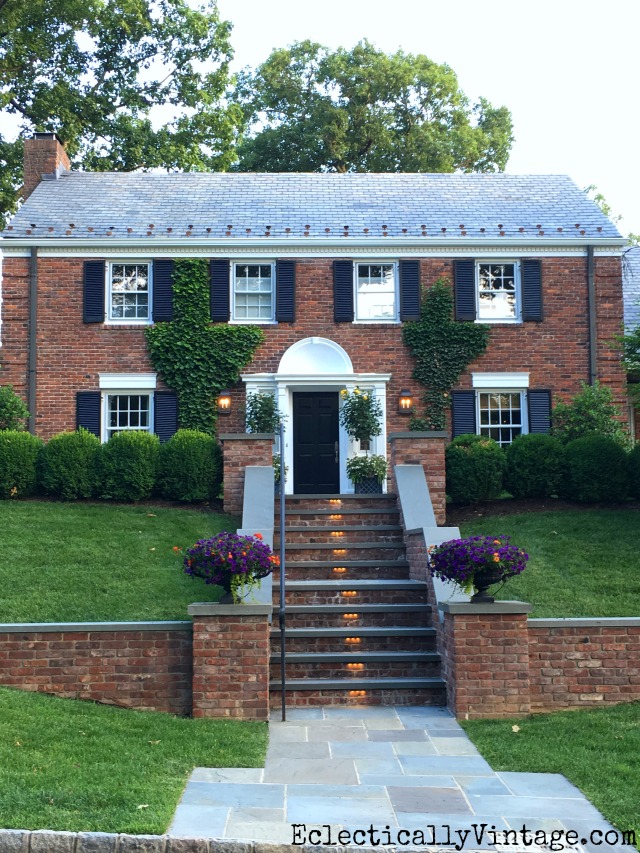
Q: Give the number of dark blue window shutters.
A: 12